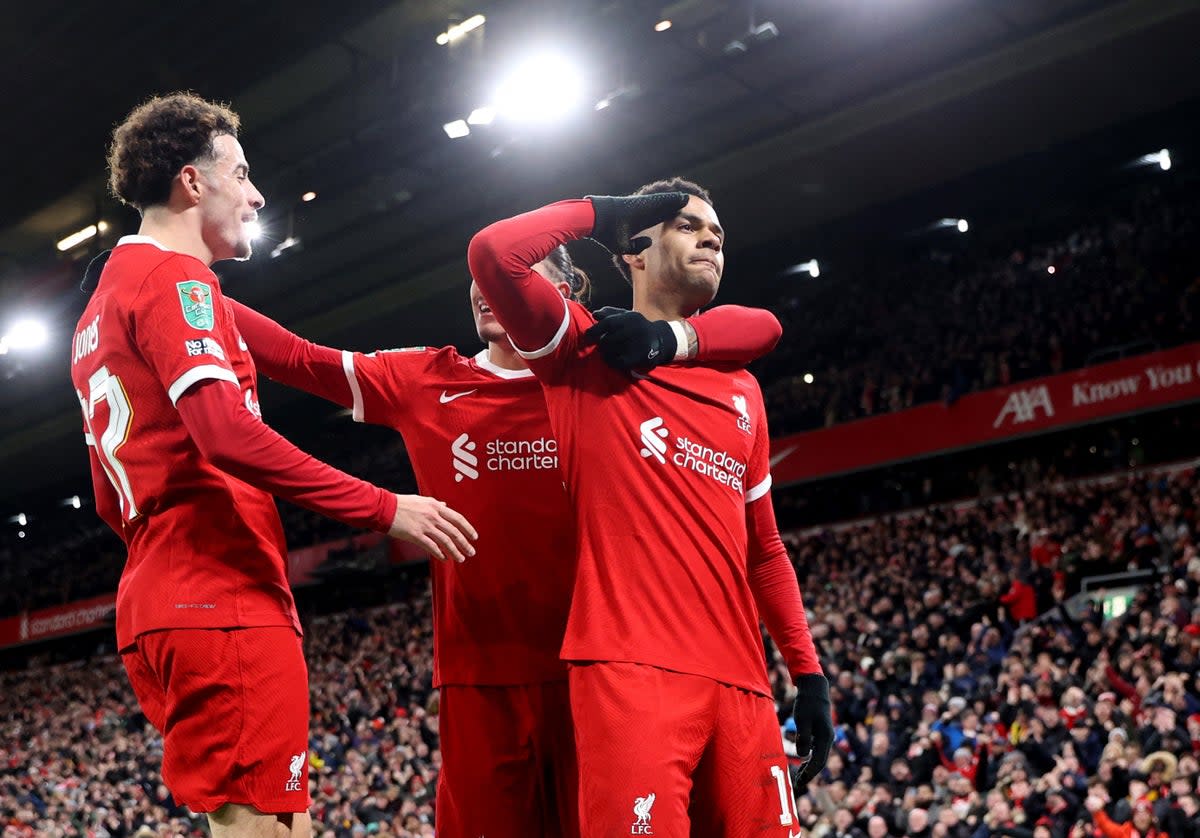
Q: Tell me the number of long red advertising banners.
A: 2